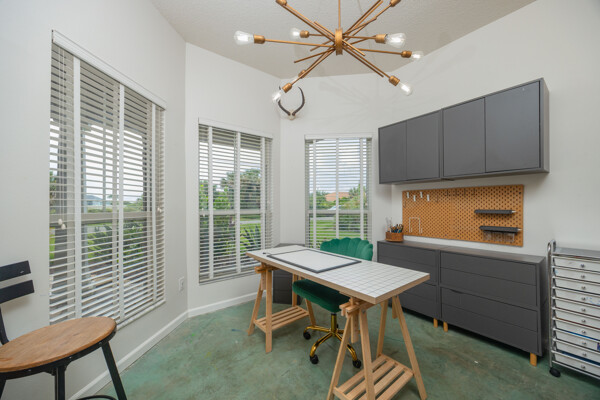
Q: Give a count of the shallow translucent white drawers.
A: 10